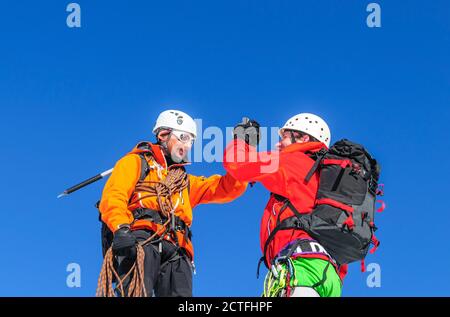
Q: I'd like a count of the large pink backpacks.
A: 0